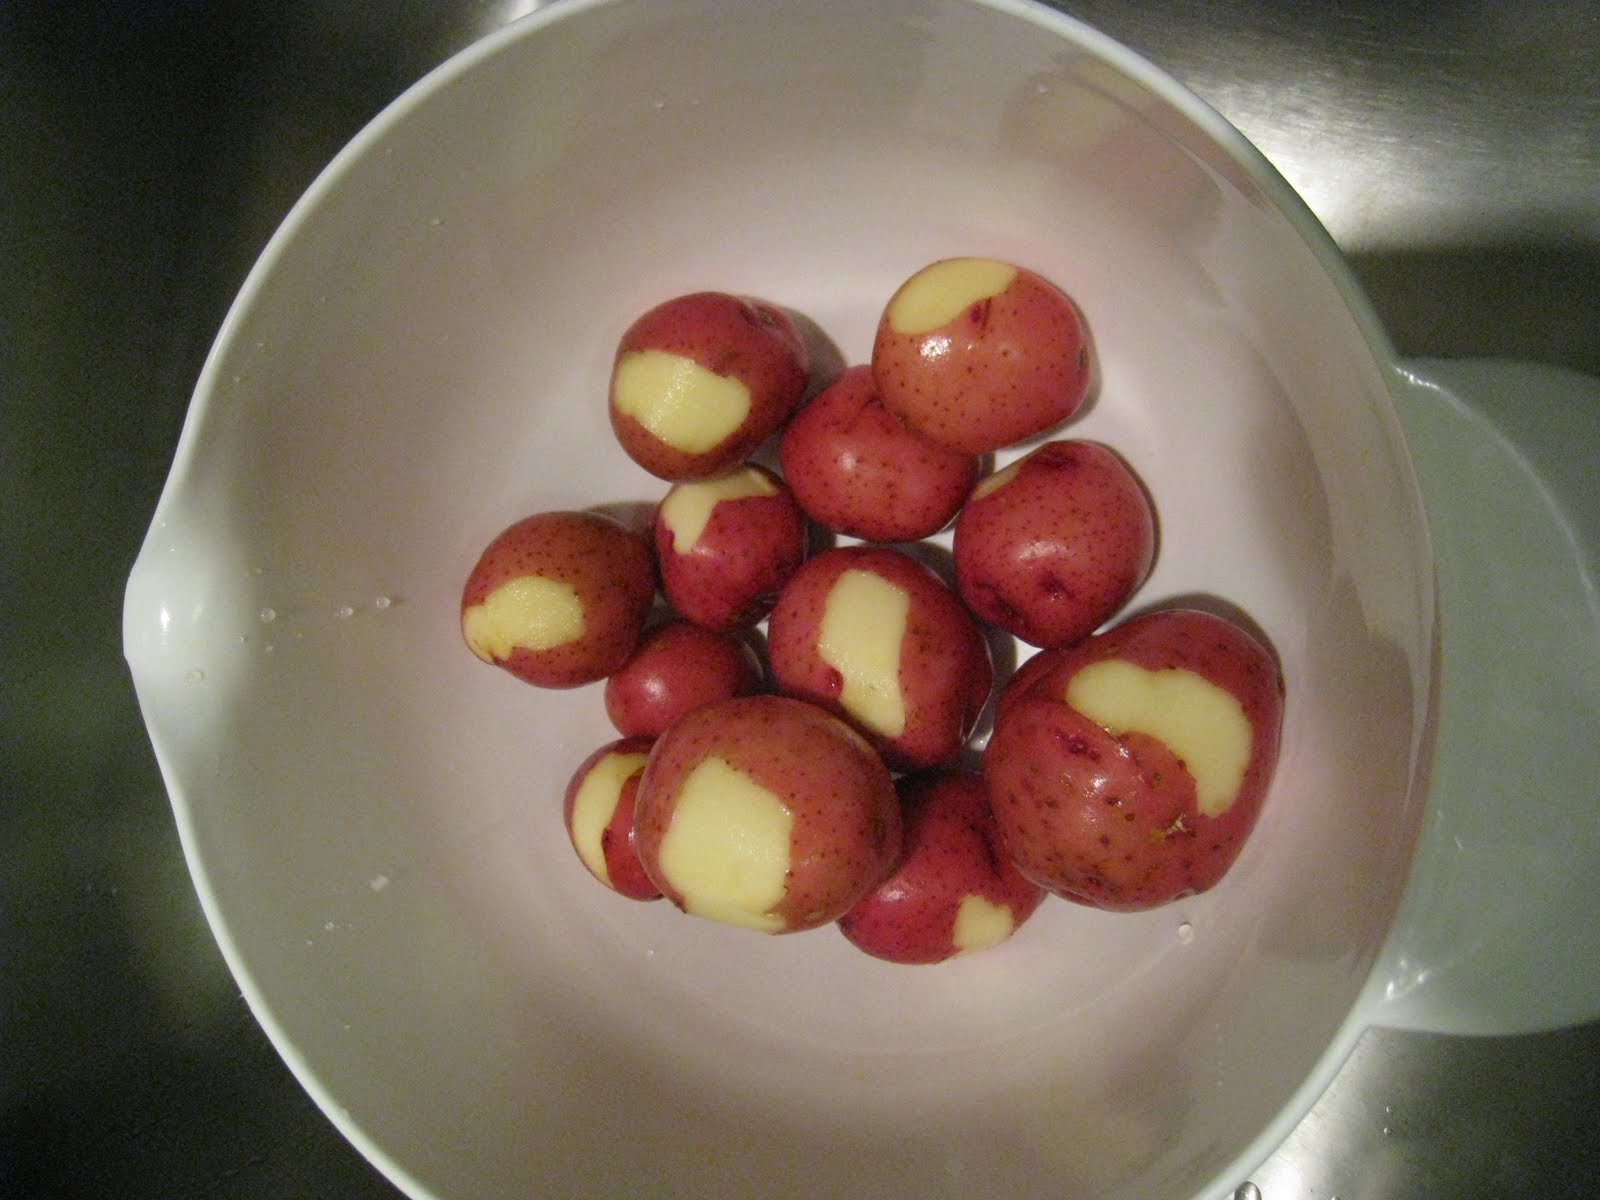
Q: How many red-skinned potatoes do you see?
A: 12